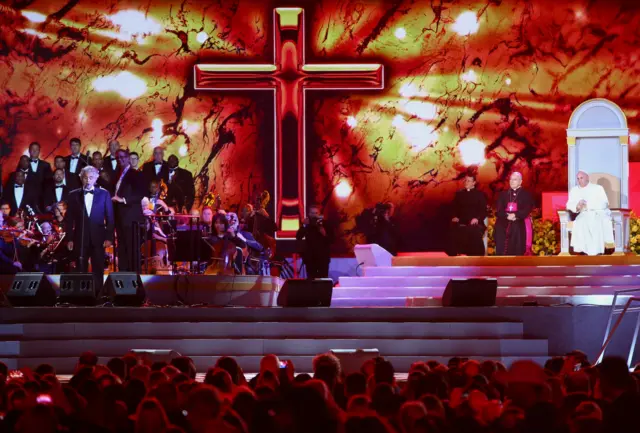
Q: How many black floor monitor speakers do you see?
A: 5